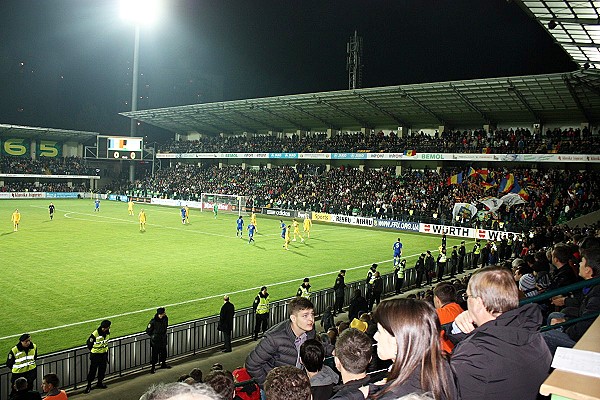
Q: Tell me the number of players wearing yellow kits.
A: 8